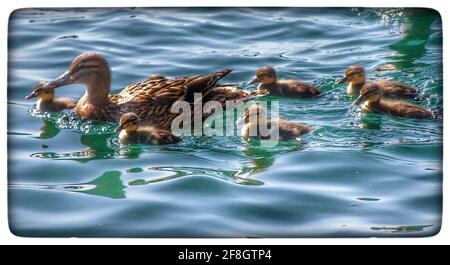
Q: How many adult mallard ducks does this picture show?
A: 1